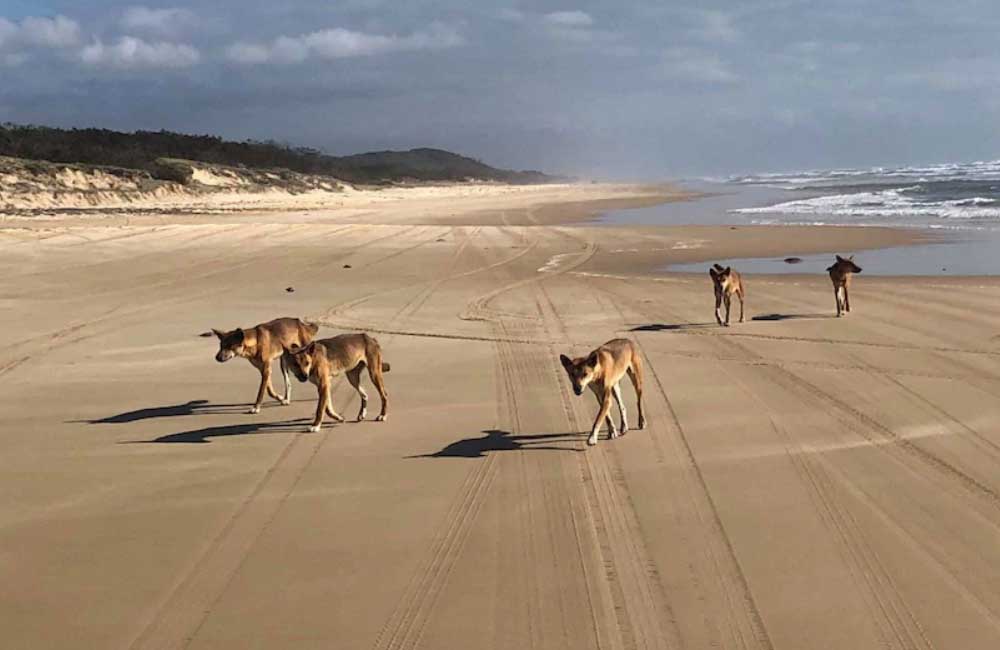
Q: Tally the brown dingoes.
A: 5